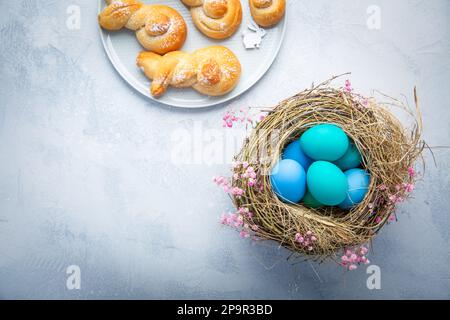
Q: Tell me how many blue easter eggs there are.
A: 3